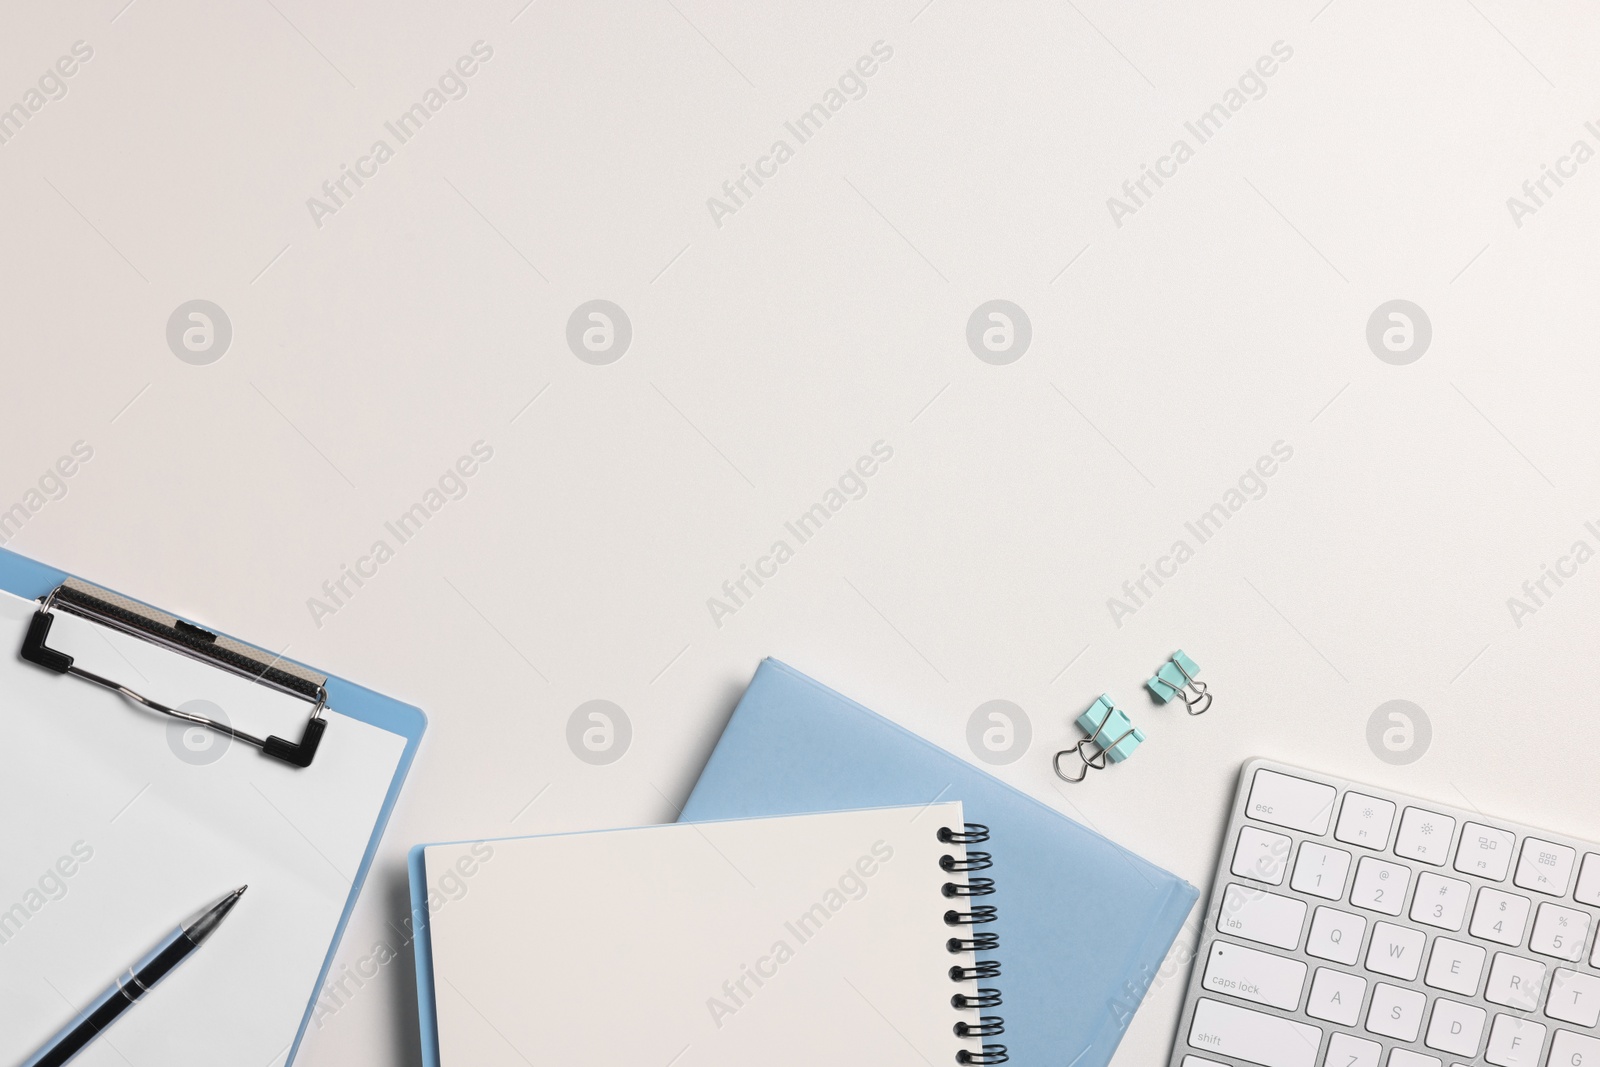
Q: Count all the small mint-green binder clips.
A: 2